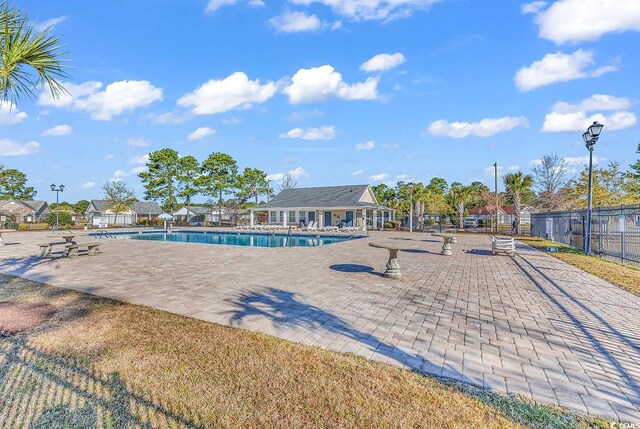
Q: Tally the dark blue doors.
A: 3